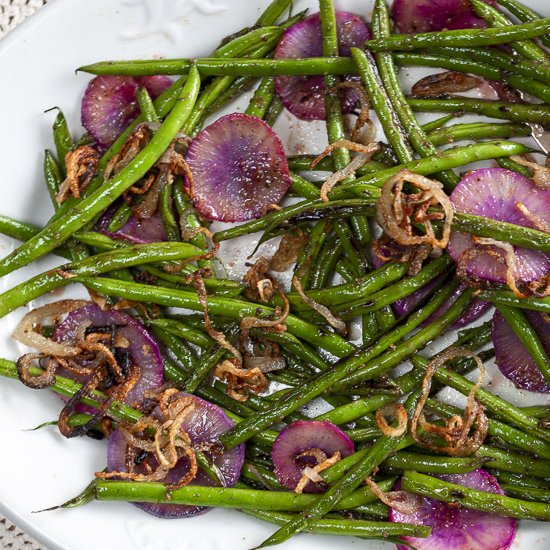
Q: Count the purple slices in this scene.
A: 12